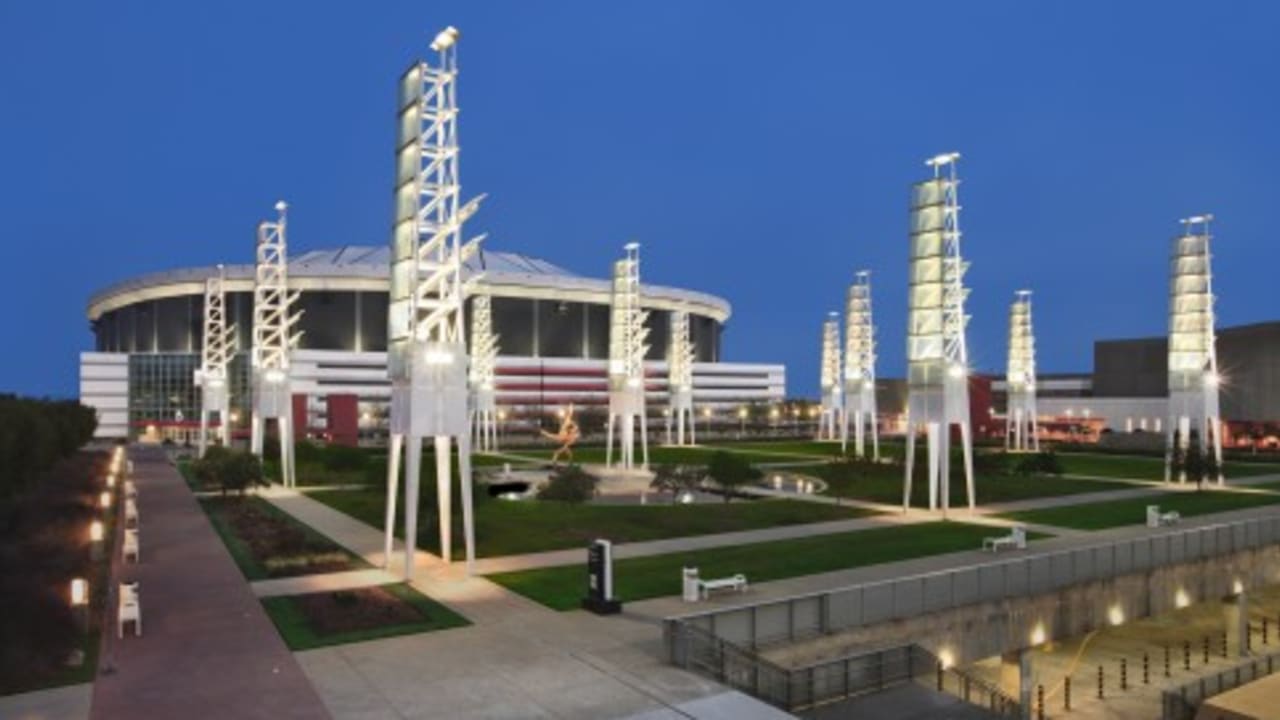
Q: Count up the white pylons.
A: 11